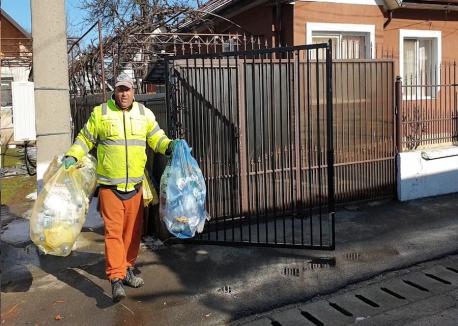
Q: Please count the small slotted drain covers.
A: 4